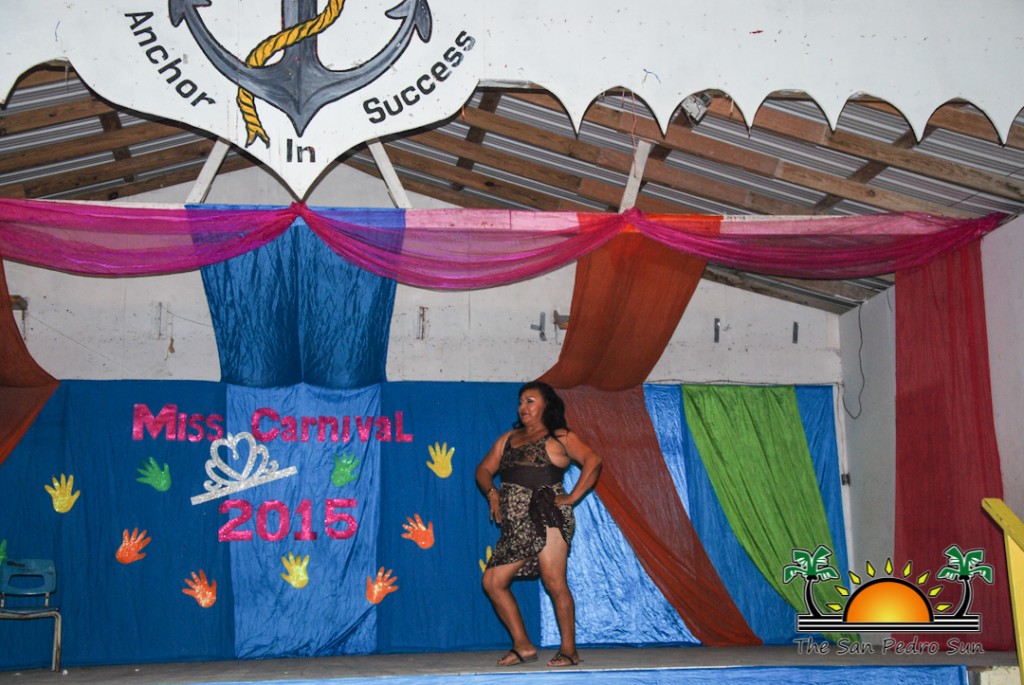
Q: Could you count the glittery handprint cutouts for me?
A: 11